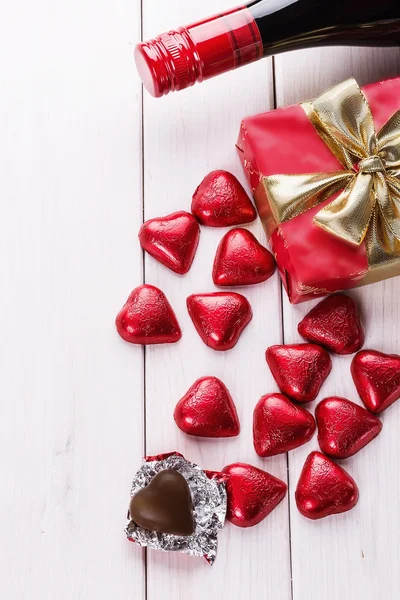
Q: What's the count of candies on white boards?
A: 14